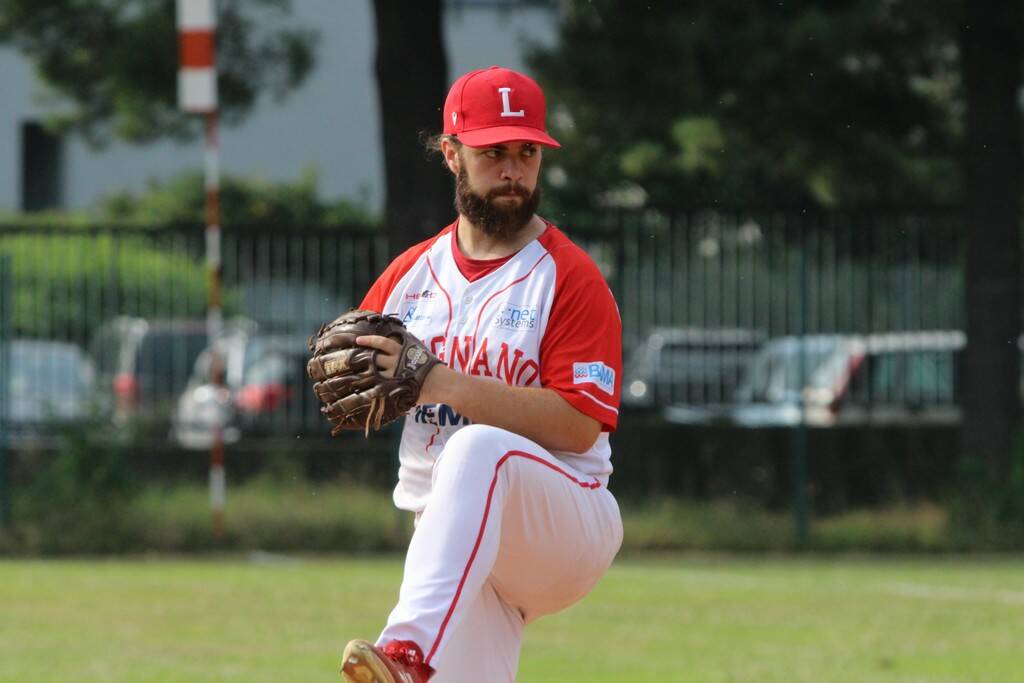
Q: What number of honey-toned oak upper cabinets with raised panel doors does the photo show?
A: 0